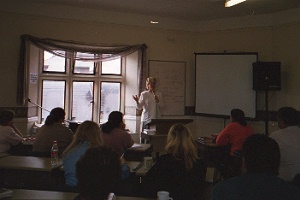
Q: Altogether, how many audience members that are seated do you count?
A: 9